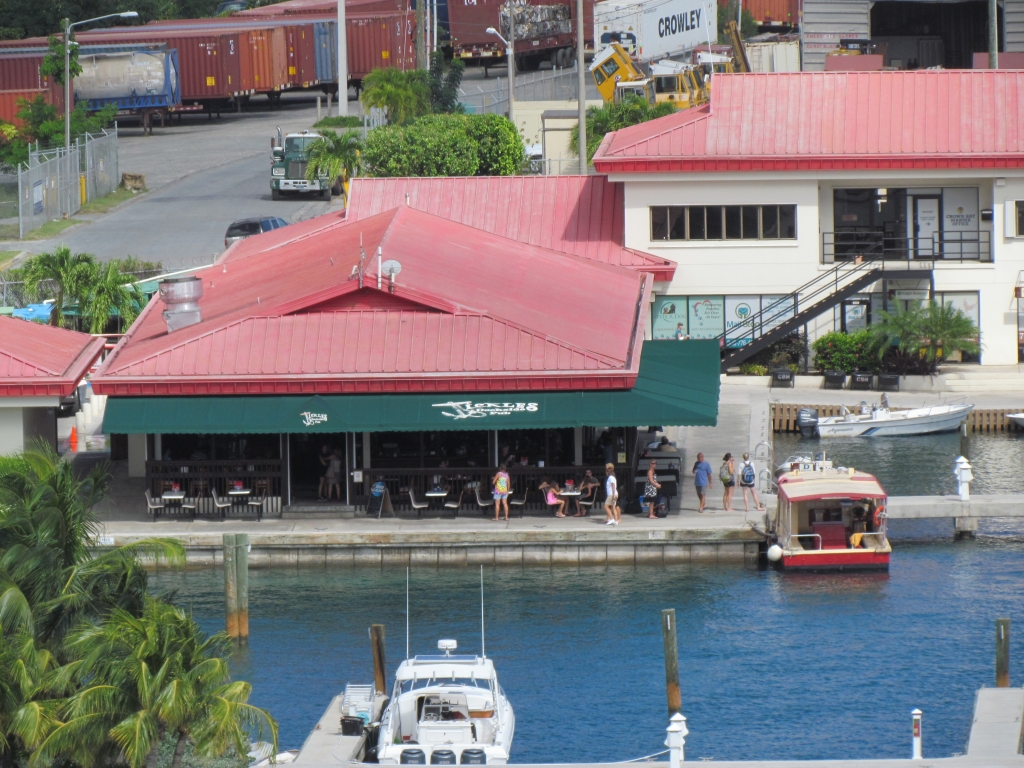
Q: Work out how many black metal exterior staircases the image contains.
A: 1